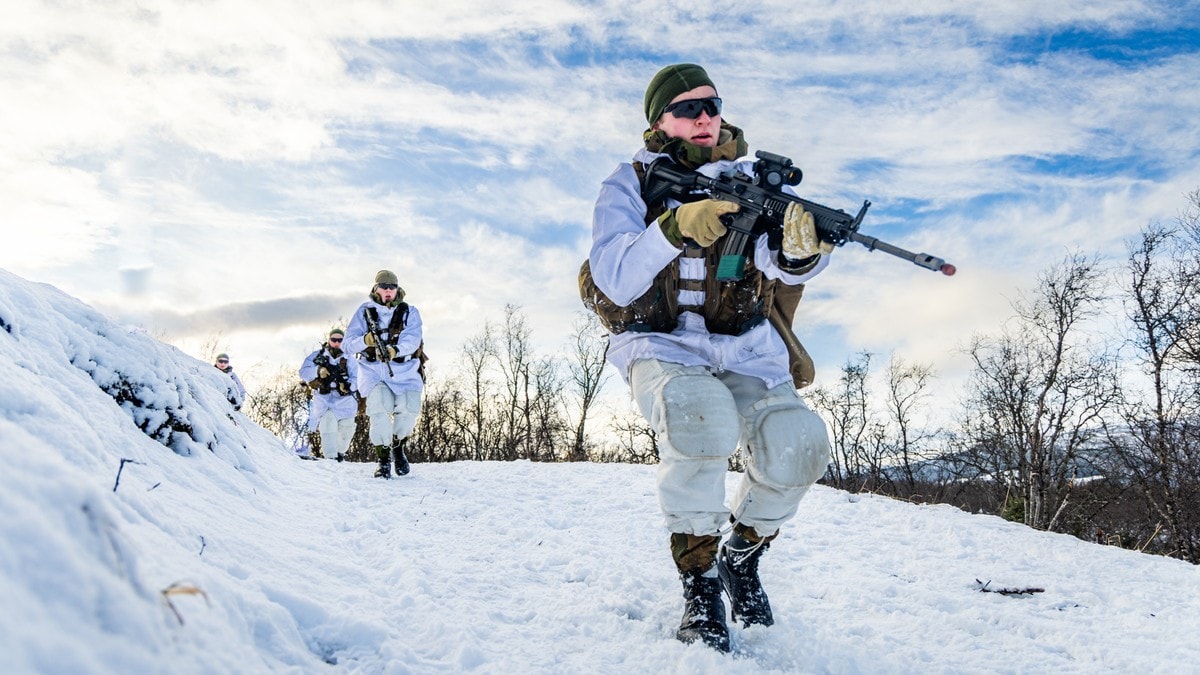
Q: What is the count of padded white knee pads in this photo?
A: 2